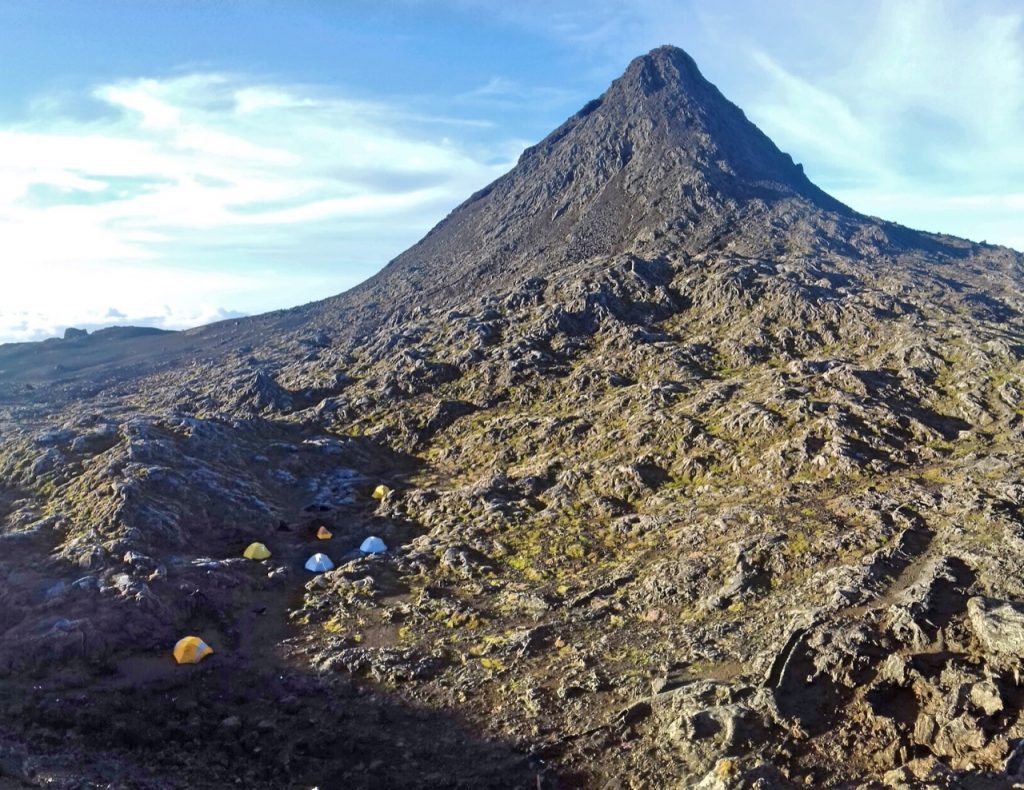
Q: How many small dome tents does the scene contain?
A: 6